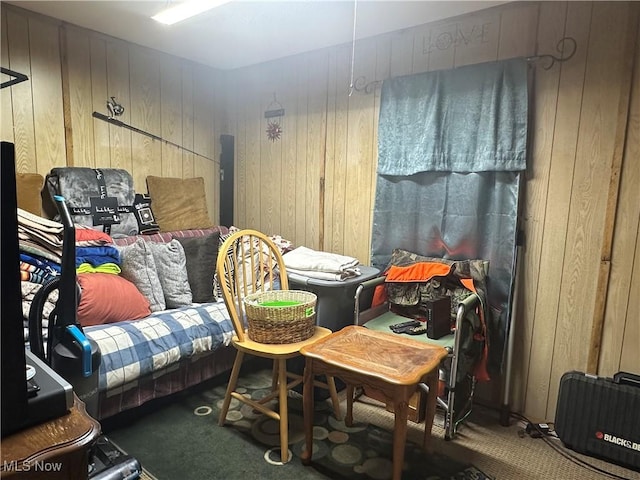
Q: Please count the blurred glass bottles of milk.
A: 0